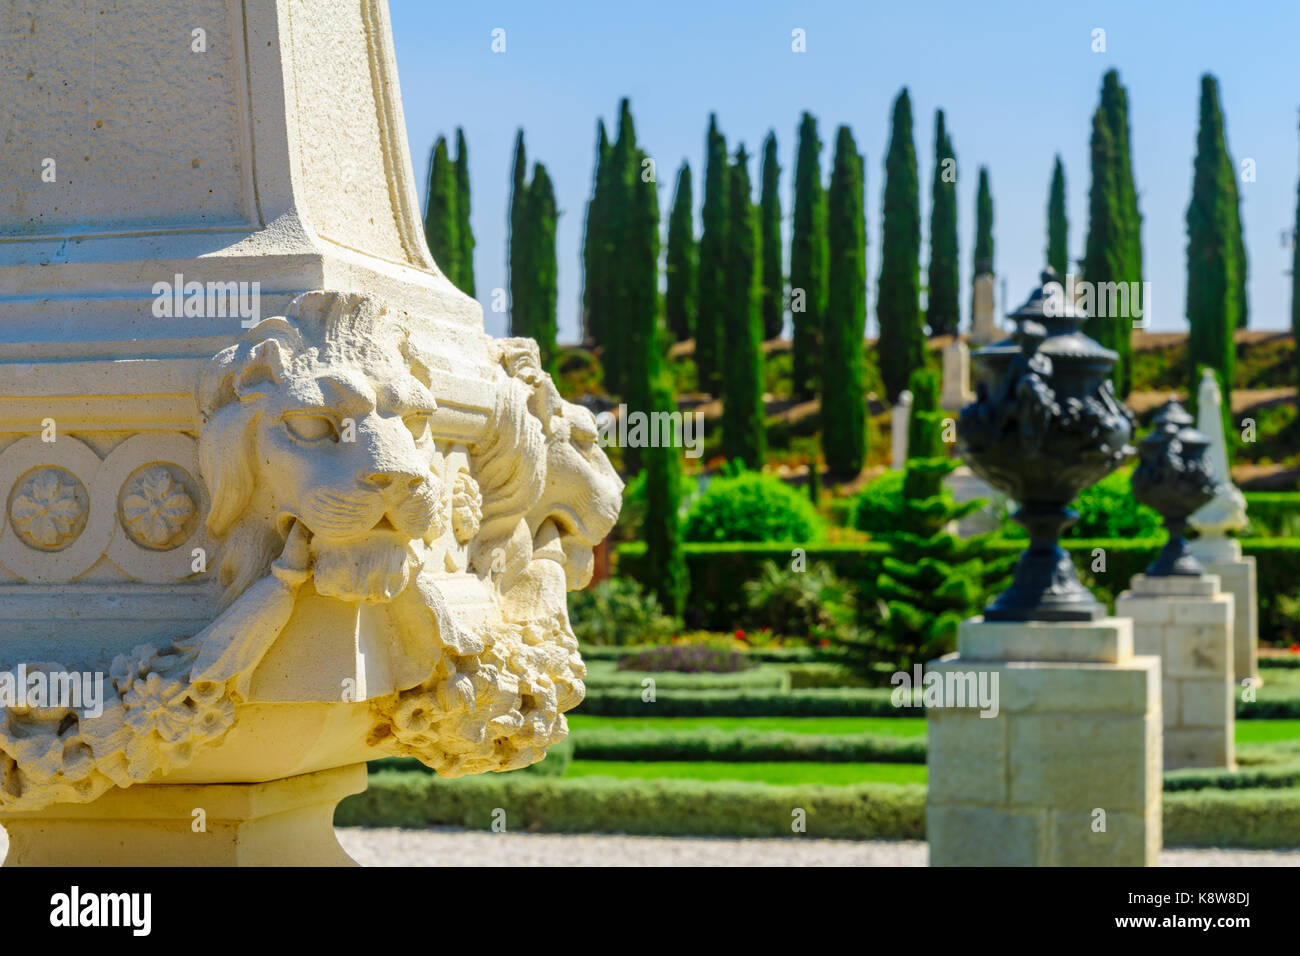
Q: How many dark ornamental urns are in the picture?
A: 2